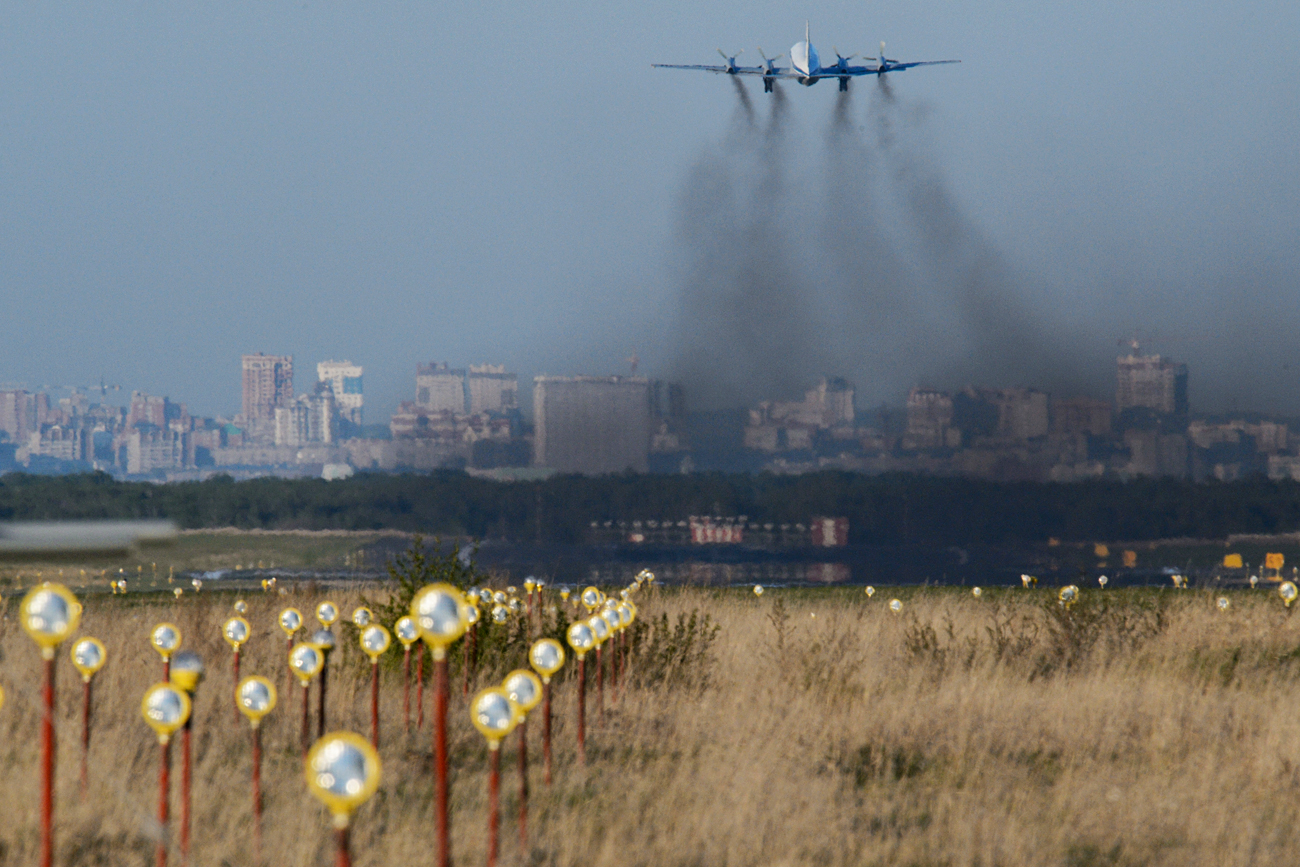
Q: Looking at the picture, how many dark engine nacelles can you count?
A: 4